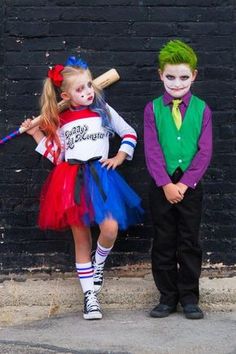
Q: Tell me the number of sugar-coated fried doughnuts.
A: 0